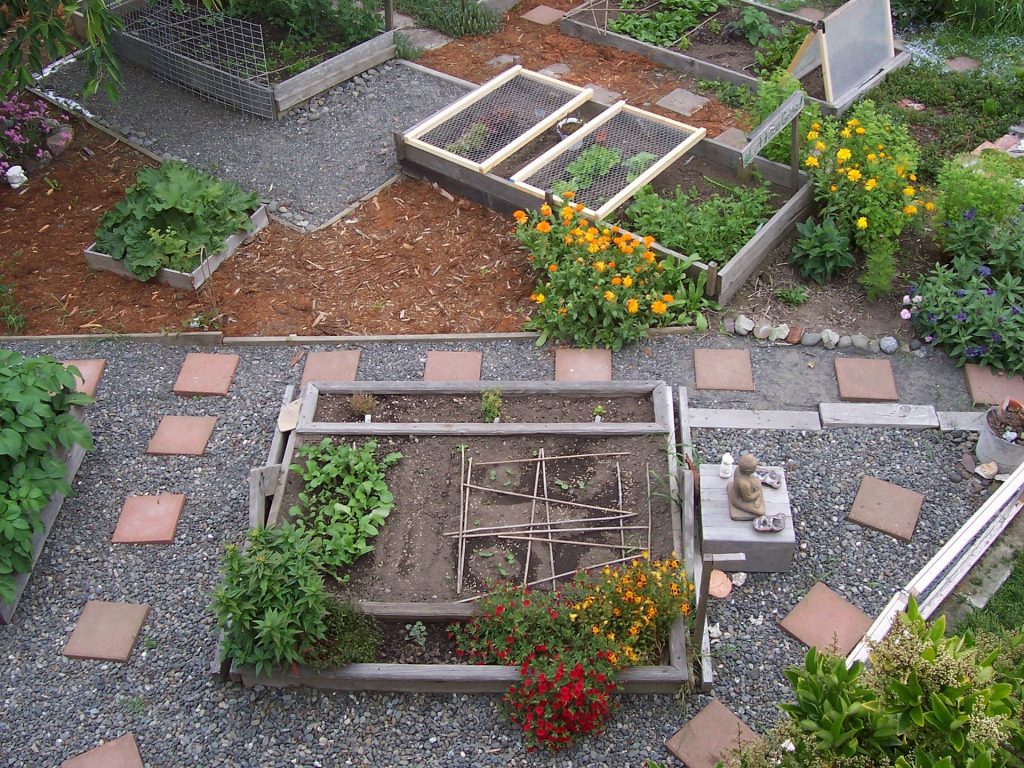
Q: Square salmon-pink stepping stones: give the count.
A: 15